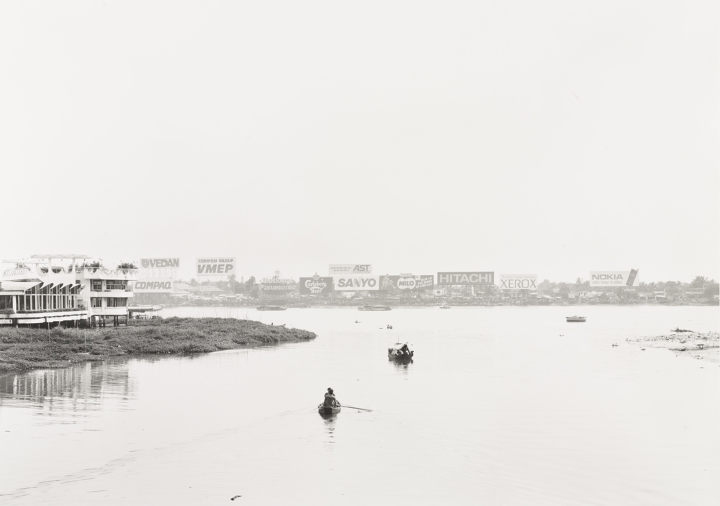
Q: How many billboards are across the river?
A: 11